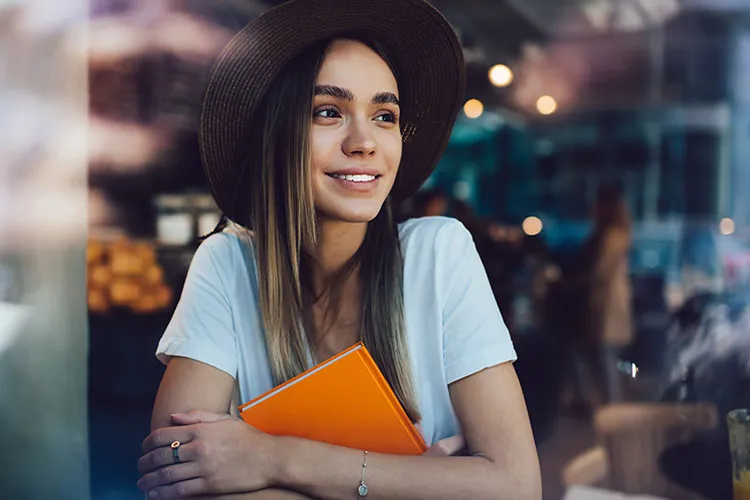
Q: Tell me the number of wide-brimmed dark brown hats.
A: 1